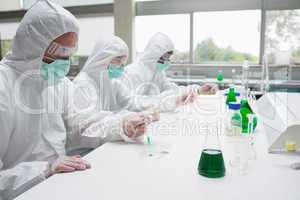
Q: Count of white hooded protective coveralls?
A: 3